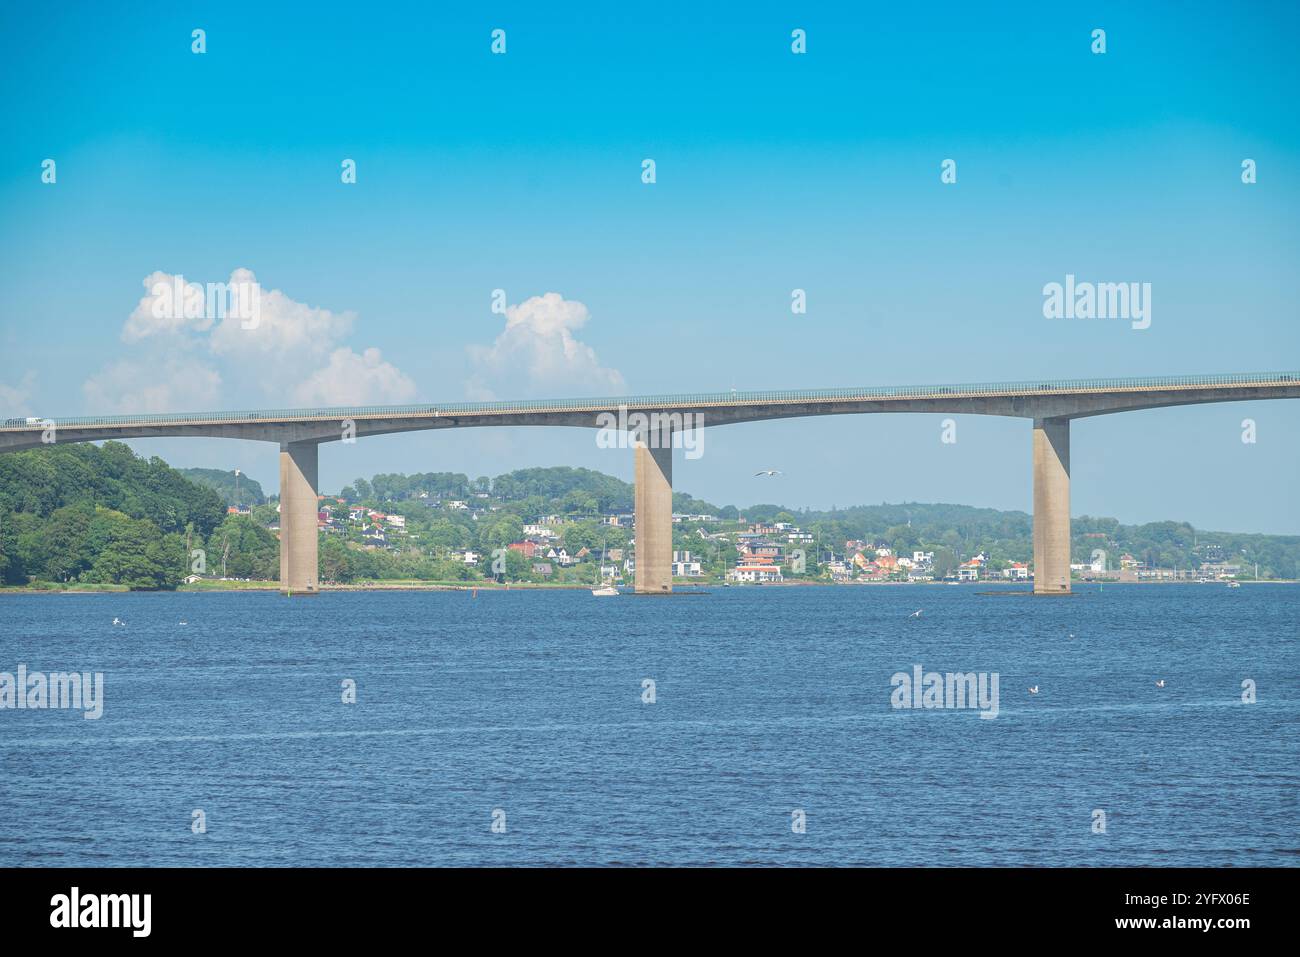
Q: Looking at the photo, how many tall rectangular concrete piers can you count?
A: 3